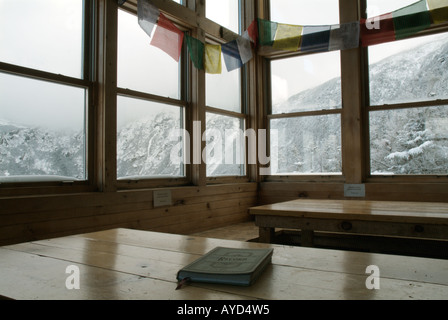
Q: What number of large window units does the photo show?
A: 5